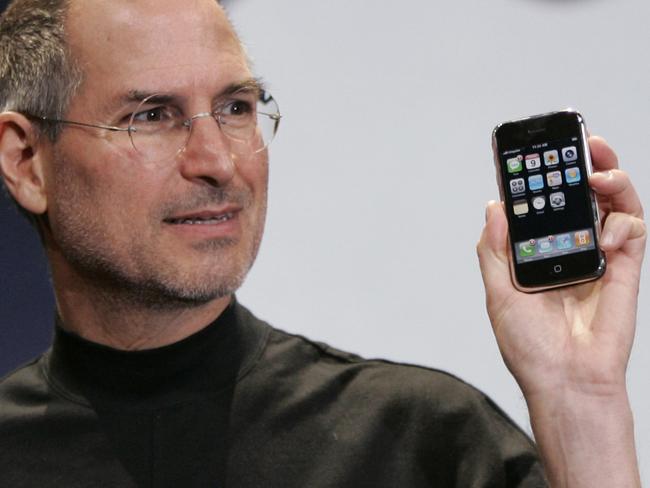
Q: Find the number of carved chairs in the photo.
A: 0